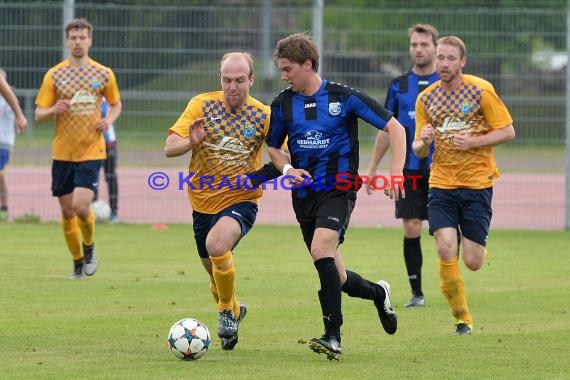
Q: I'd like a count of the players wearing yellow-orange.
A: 3